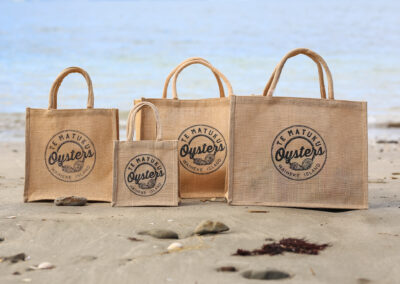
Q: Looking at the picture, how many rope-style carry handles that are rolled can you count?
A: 8